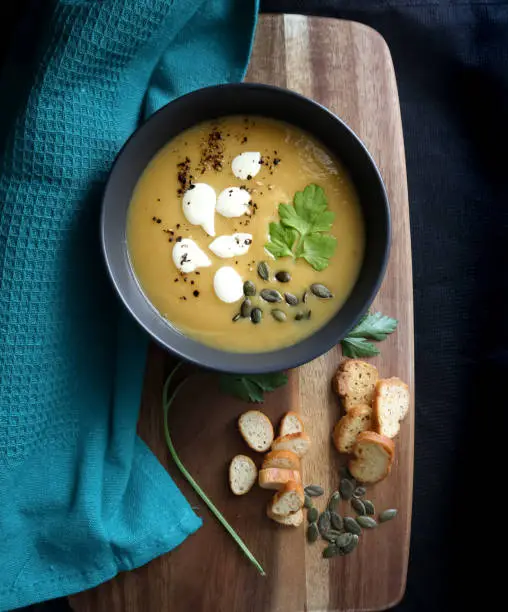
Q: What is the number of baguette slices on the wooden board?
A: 12